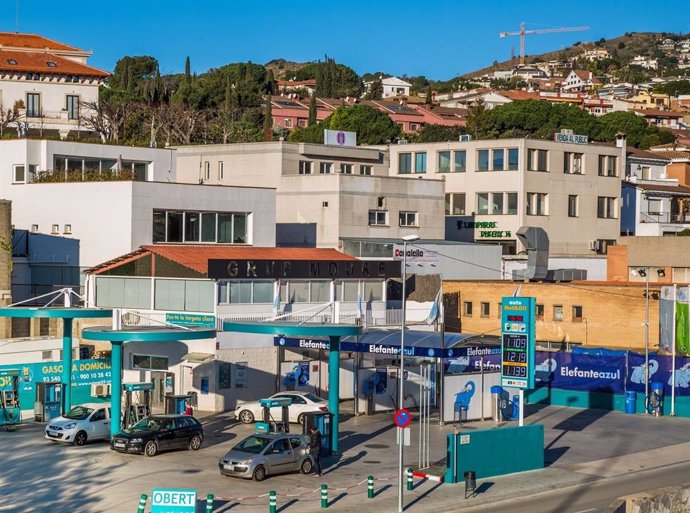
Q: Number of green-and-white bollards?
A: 6